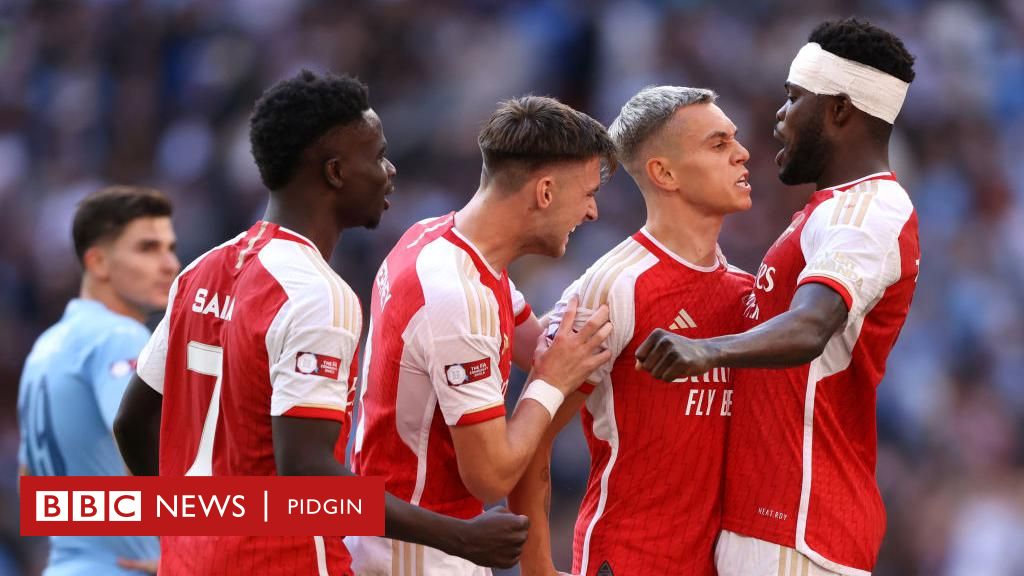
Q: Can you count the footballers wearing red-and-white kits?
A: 4